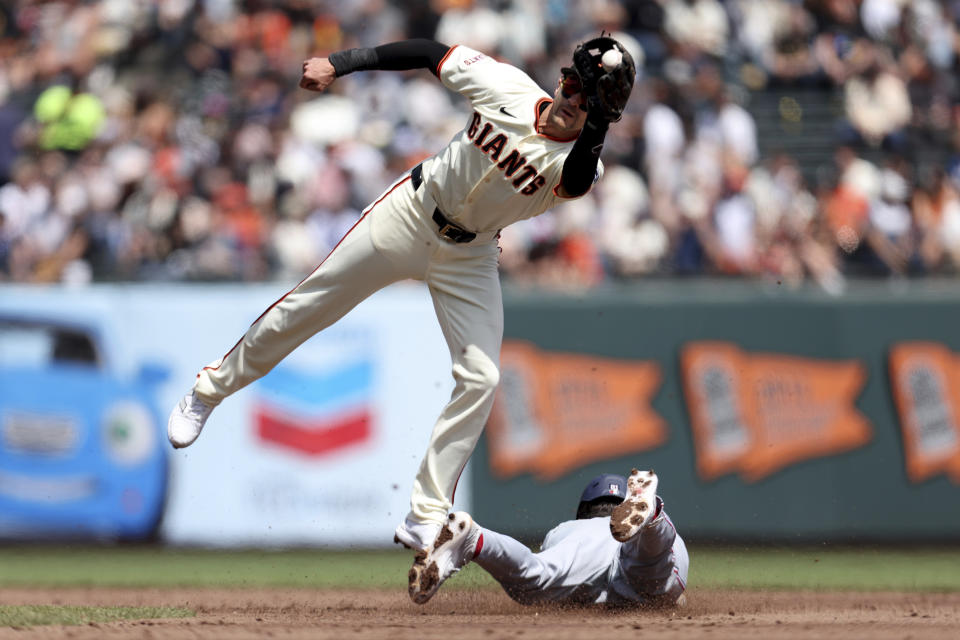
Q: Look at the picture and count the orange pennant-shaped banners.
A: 3